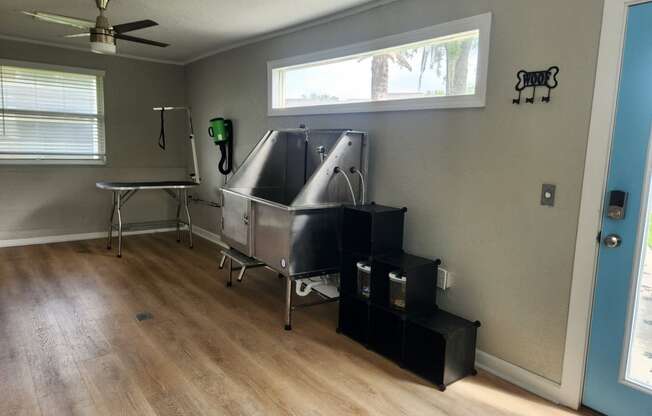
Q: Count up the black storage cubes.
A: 6